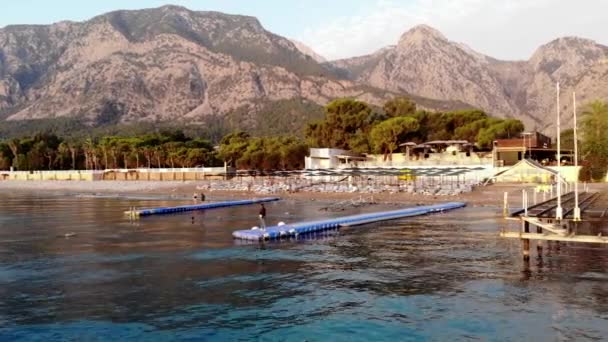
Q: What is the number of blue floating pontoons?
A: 2